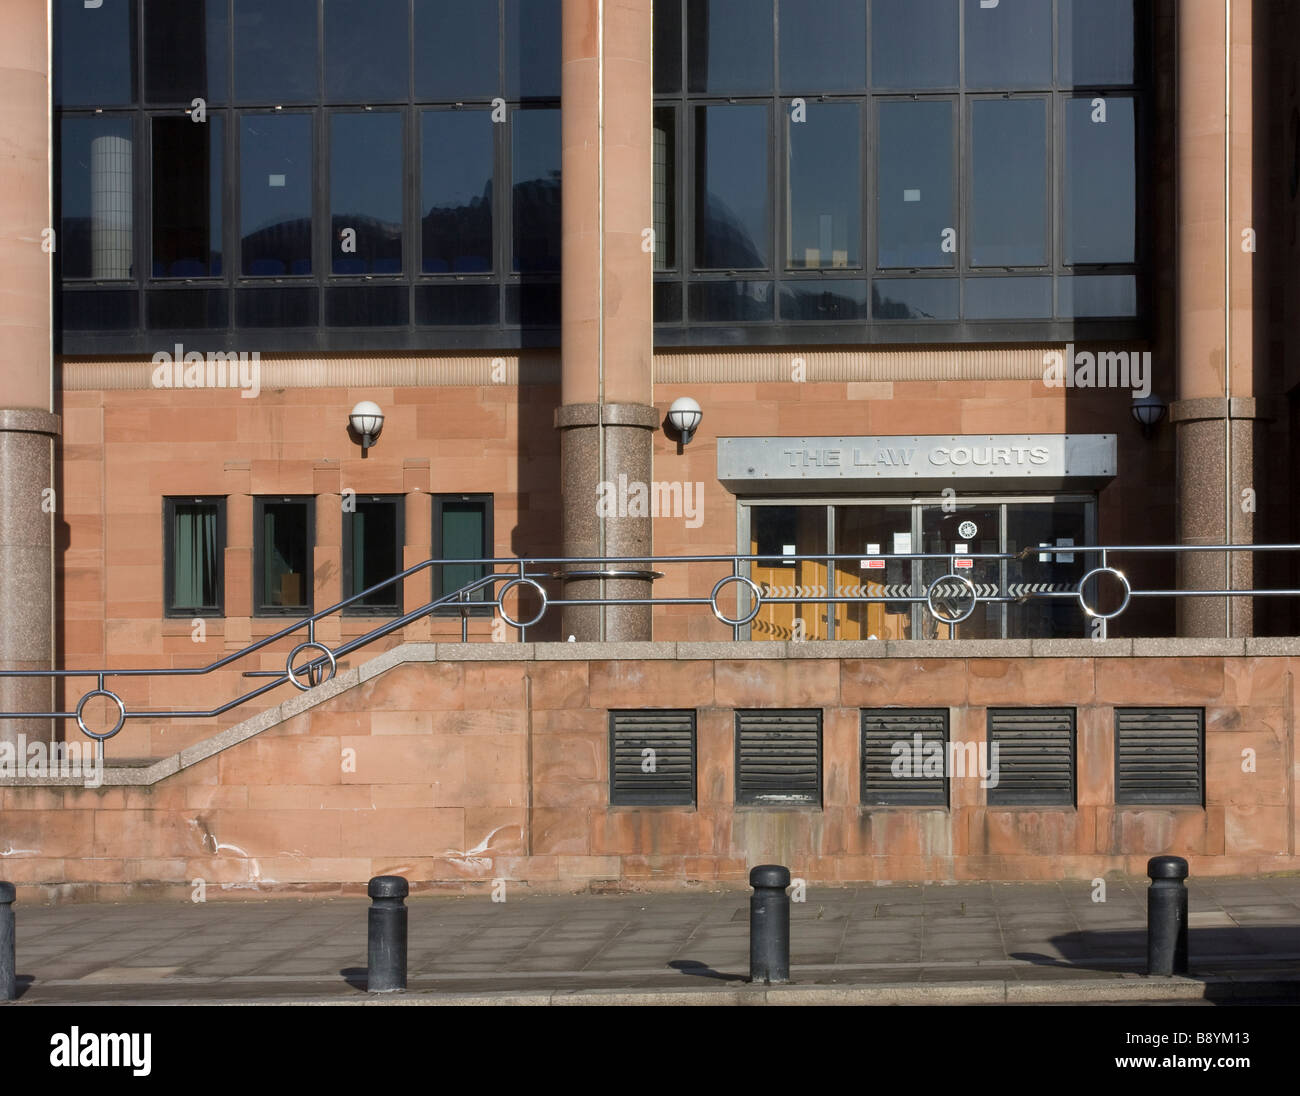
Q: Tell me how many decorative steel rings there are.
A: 6